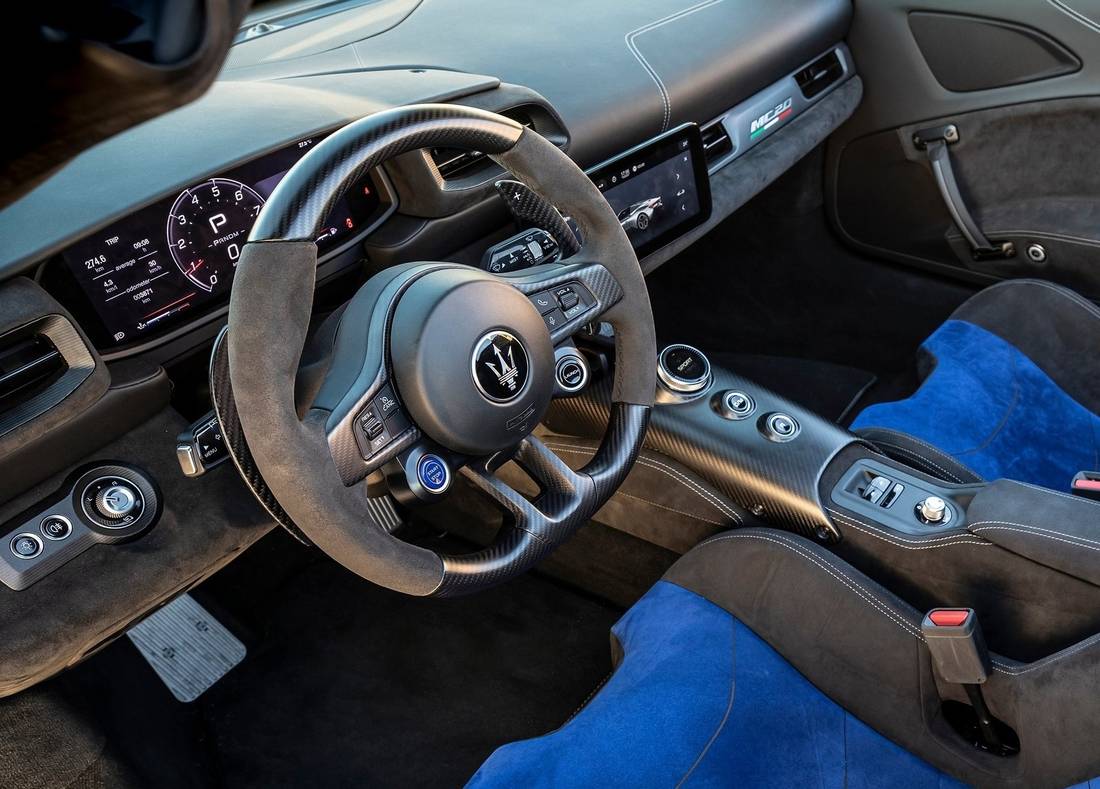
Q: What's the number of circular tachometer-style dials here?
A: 1